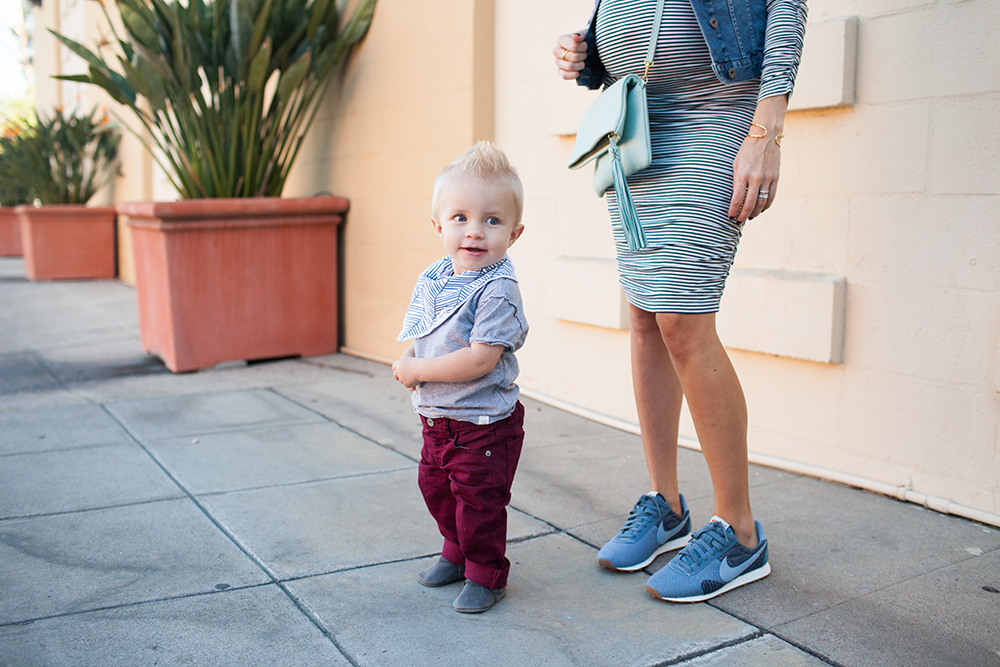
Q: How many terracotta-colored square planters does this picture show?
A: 3